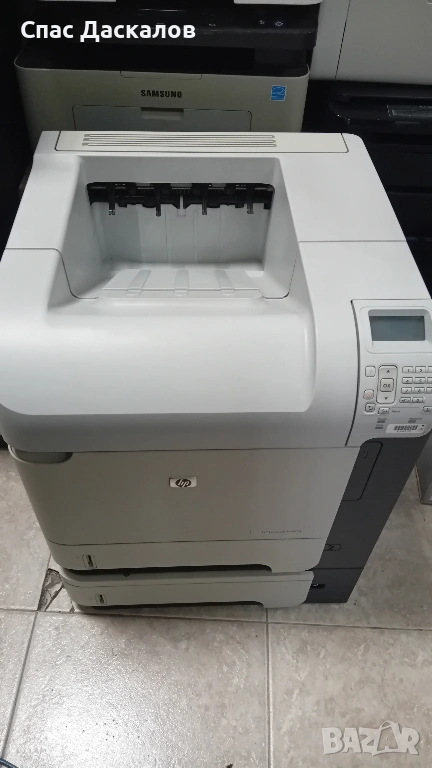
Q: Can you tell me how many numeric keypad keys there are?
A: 11